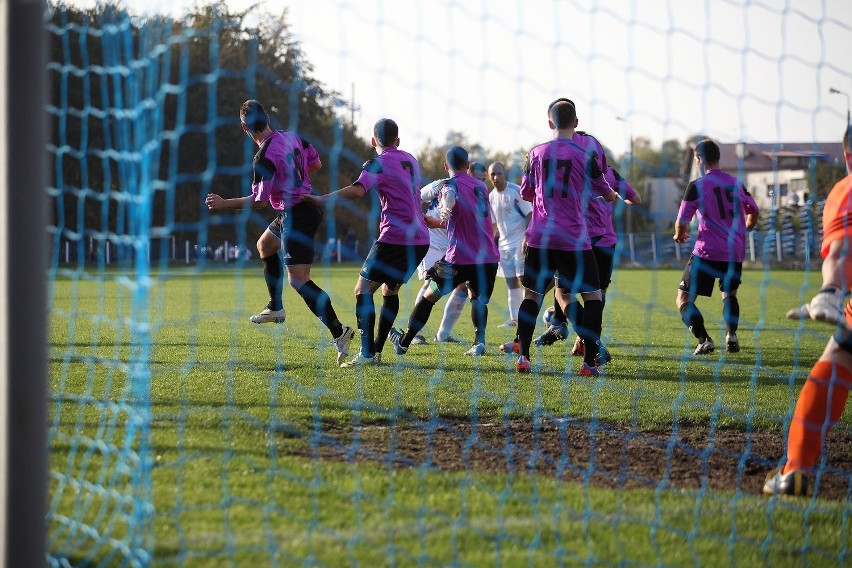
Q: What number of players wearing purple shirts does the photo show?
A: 7